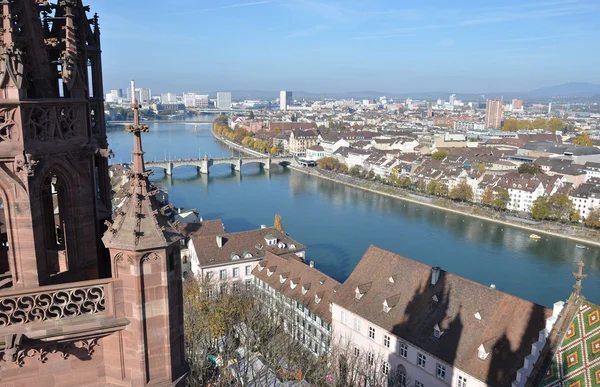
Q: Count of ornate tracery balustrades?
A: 2